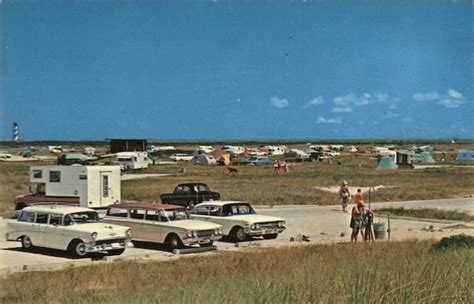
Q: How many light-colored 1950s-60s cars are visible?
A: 3